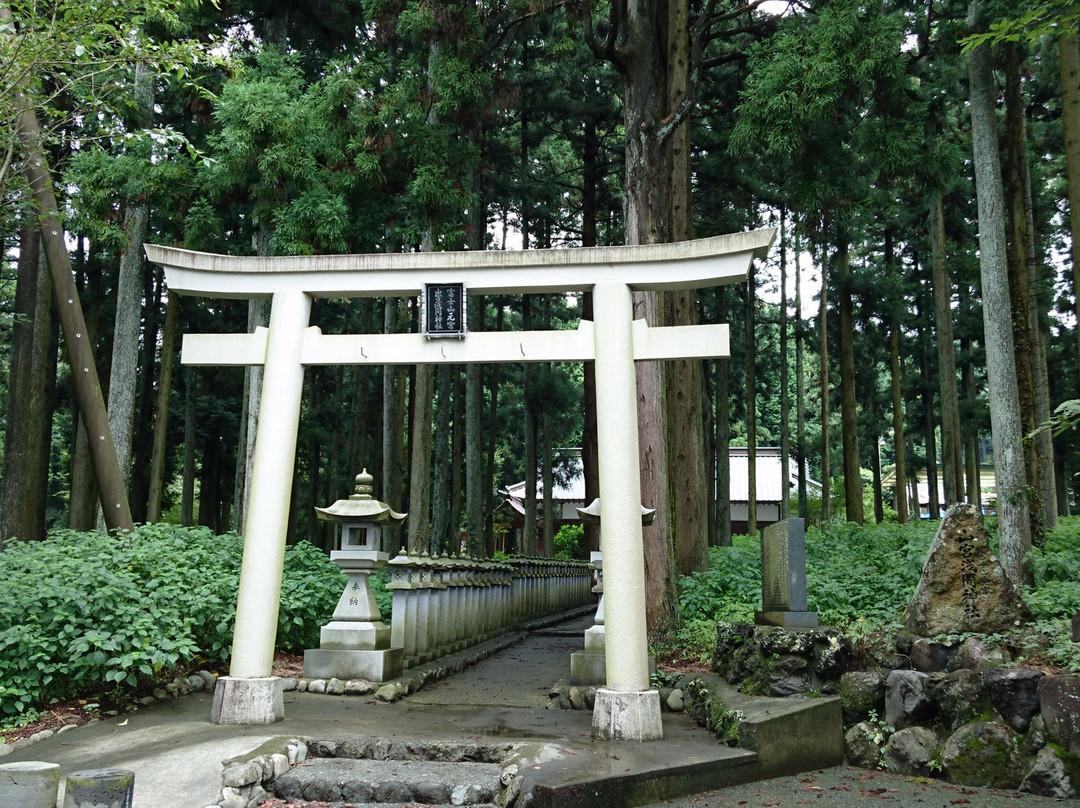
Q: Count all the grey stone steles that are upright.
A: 1